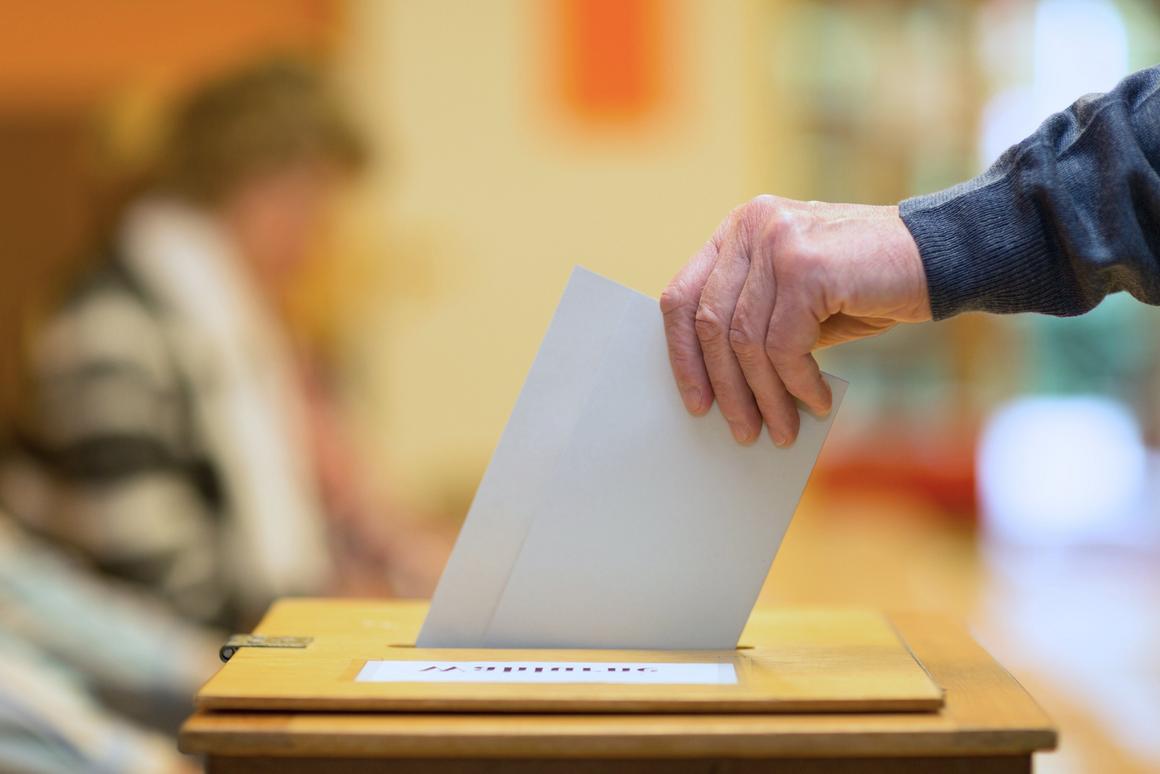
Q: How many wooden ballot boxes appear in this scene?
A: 1